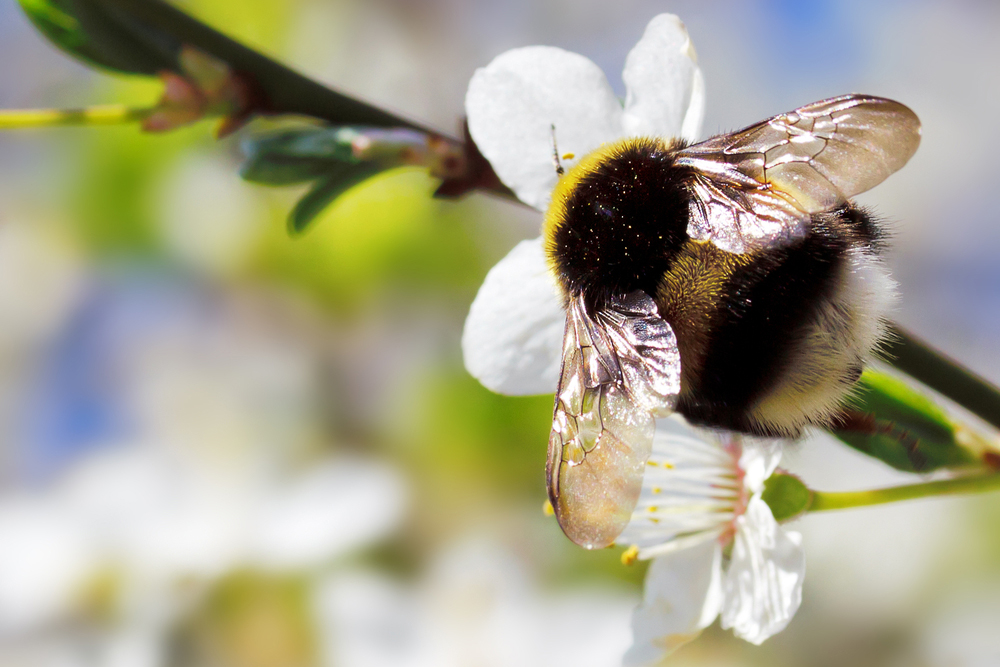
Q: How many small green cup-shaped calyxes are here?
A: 1